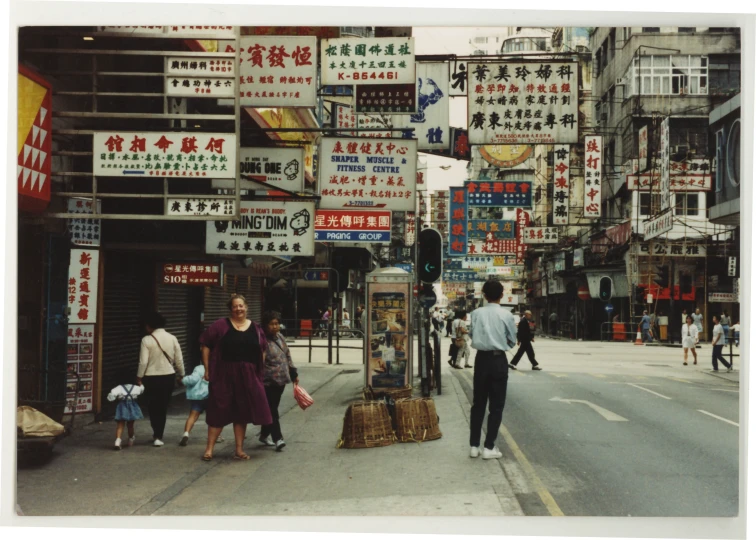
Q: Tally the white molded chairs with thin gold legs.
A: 0